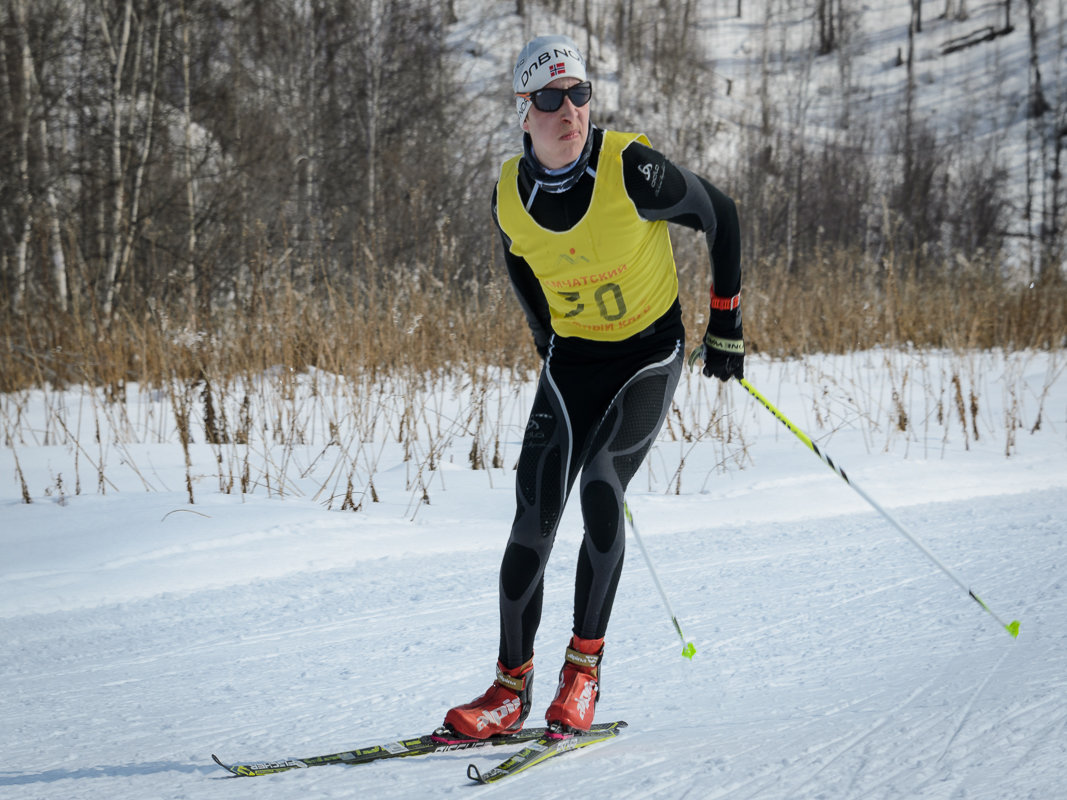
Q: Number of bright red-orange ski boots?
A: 2